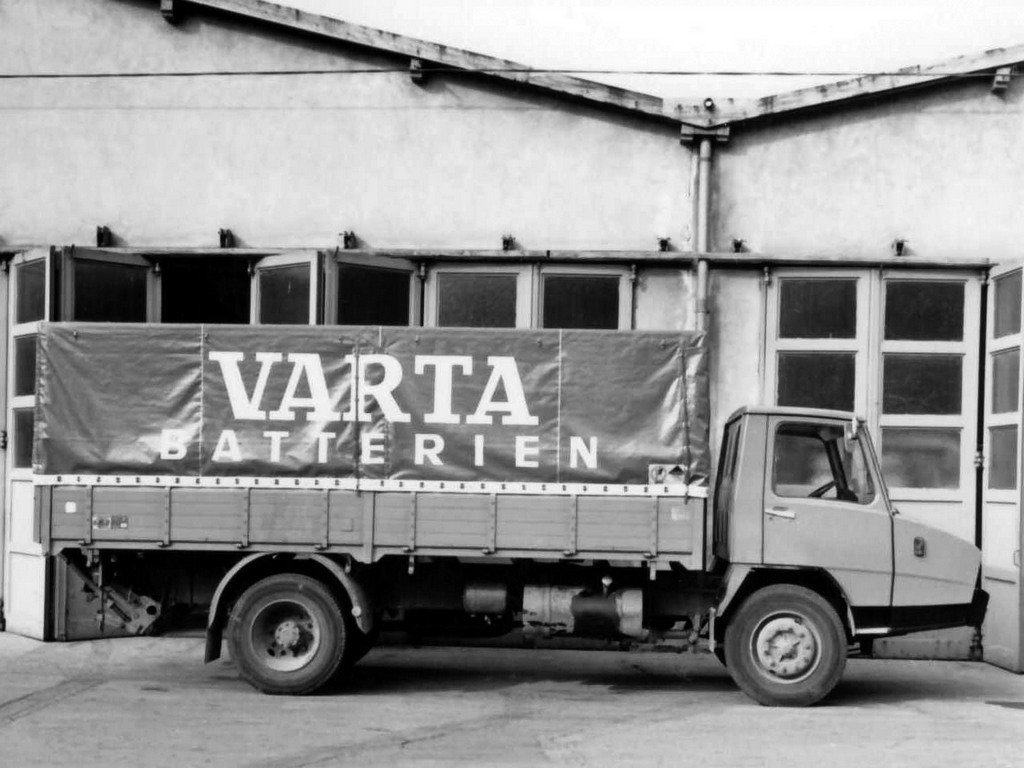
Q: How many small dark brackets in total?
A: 7